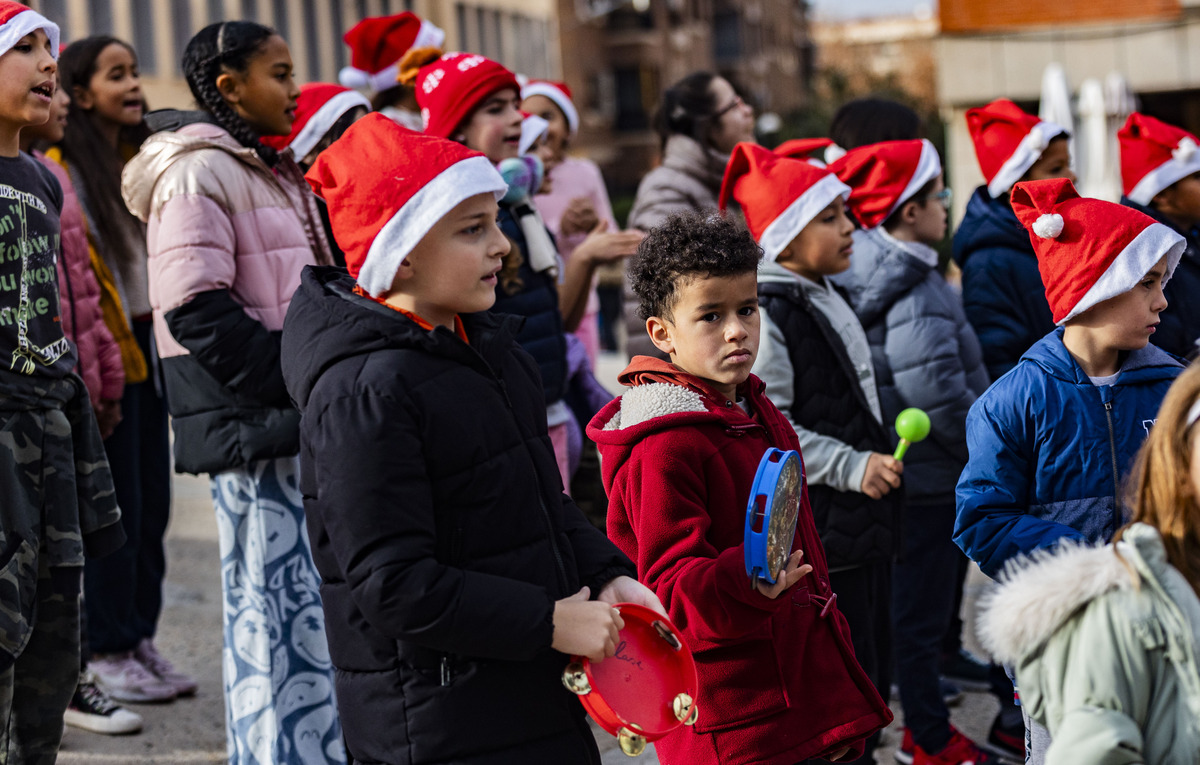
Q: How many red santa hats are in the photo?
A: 12